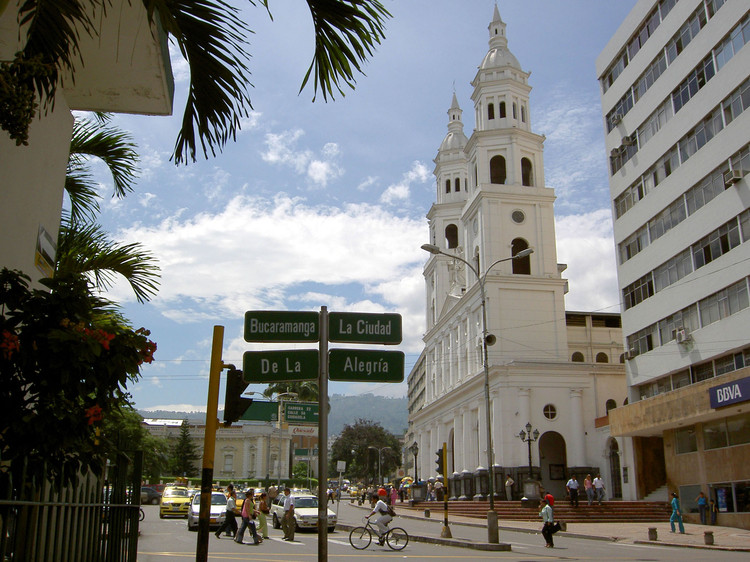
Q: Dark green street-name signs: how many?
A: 4